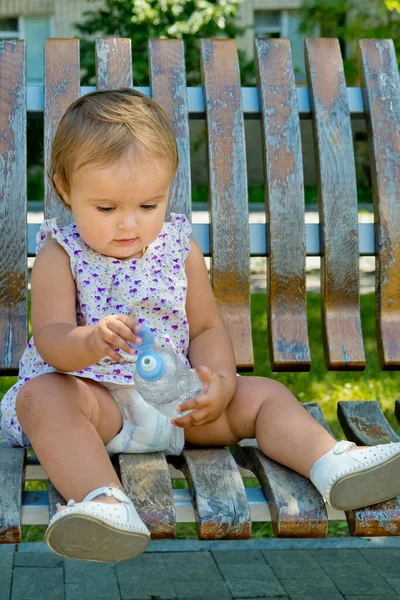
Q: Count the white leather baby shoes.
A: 2